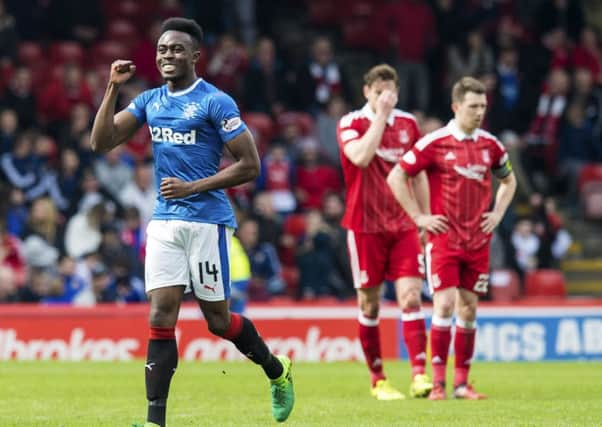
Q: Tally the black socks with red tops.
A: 2